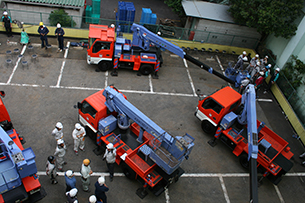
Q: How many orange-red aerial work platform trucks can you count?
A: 4